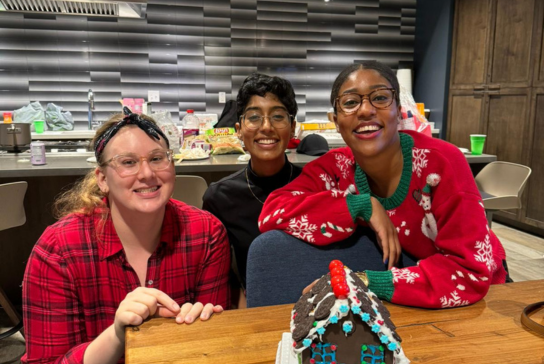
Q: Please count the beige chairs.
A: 3